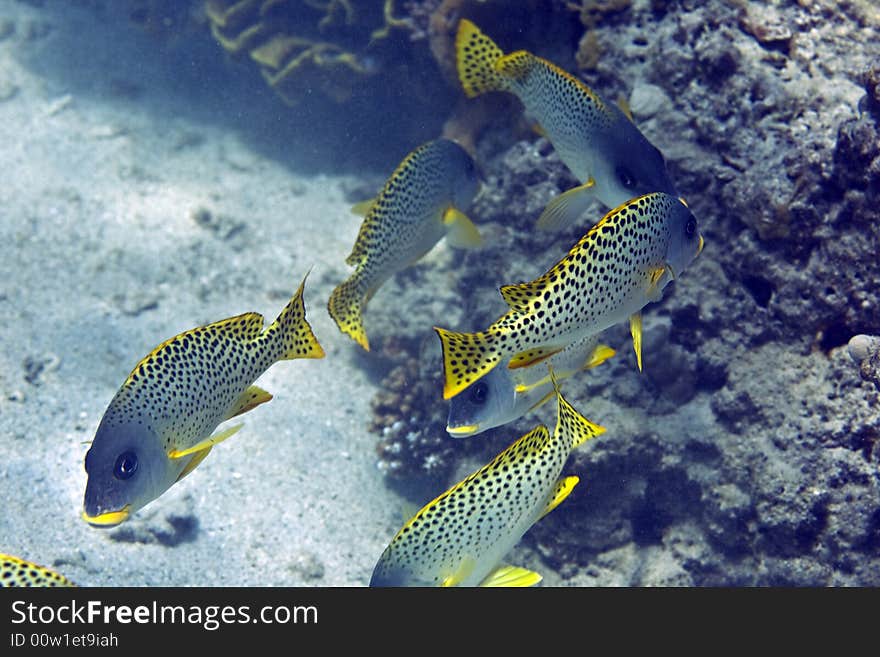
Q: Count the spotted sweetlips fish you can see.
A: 7